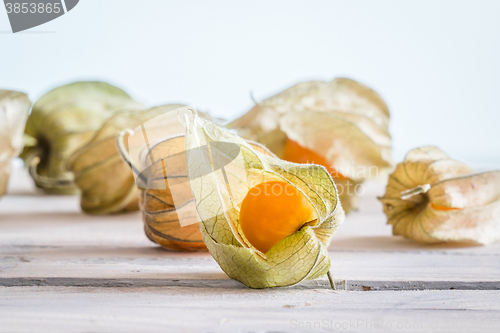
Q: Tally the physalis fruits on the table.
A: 7